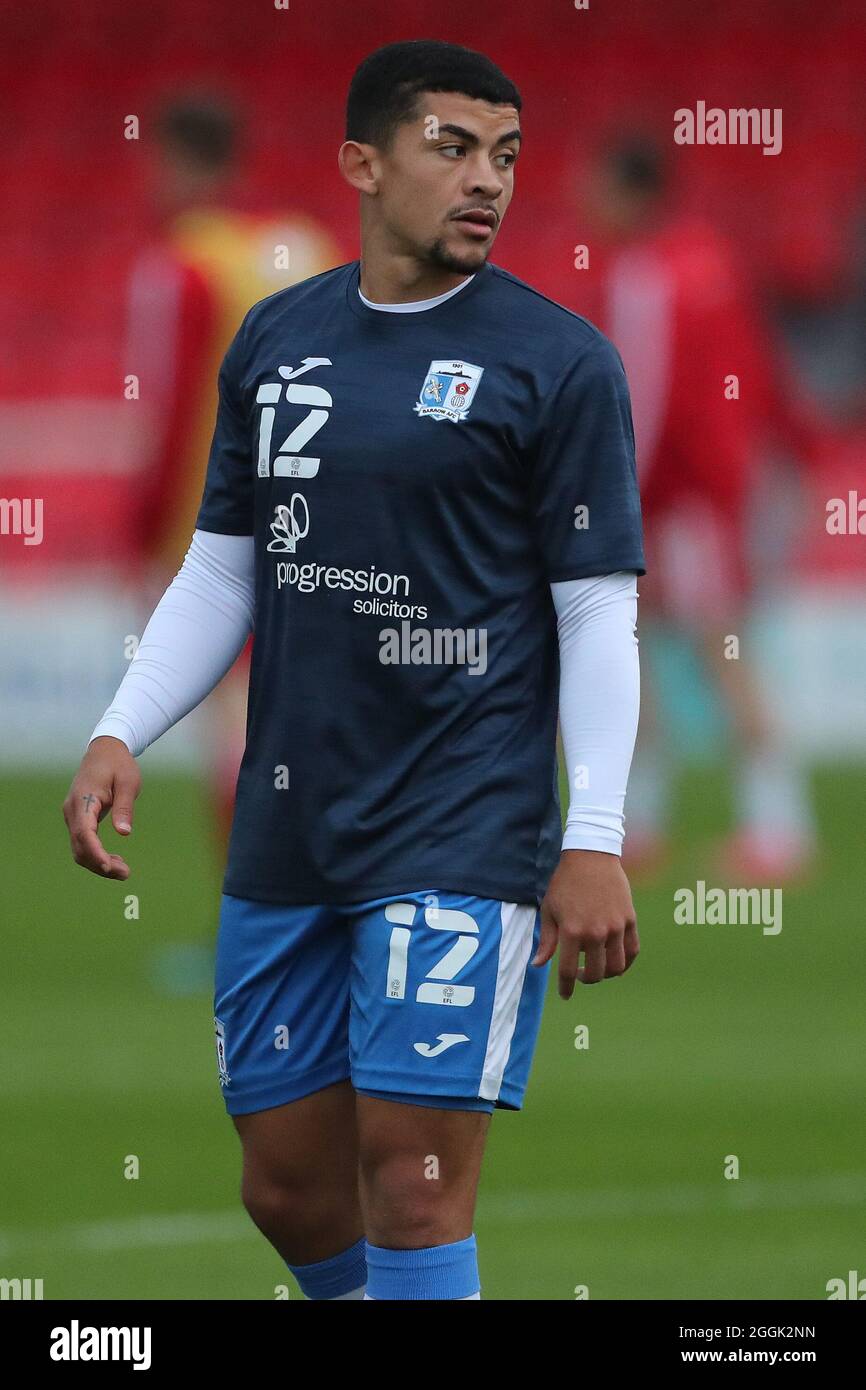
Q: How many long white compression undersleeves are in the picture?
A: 2